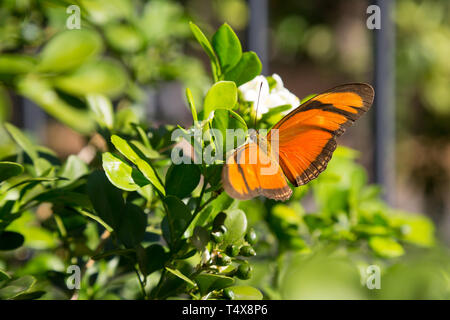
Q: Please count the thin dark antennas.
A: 2